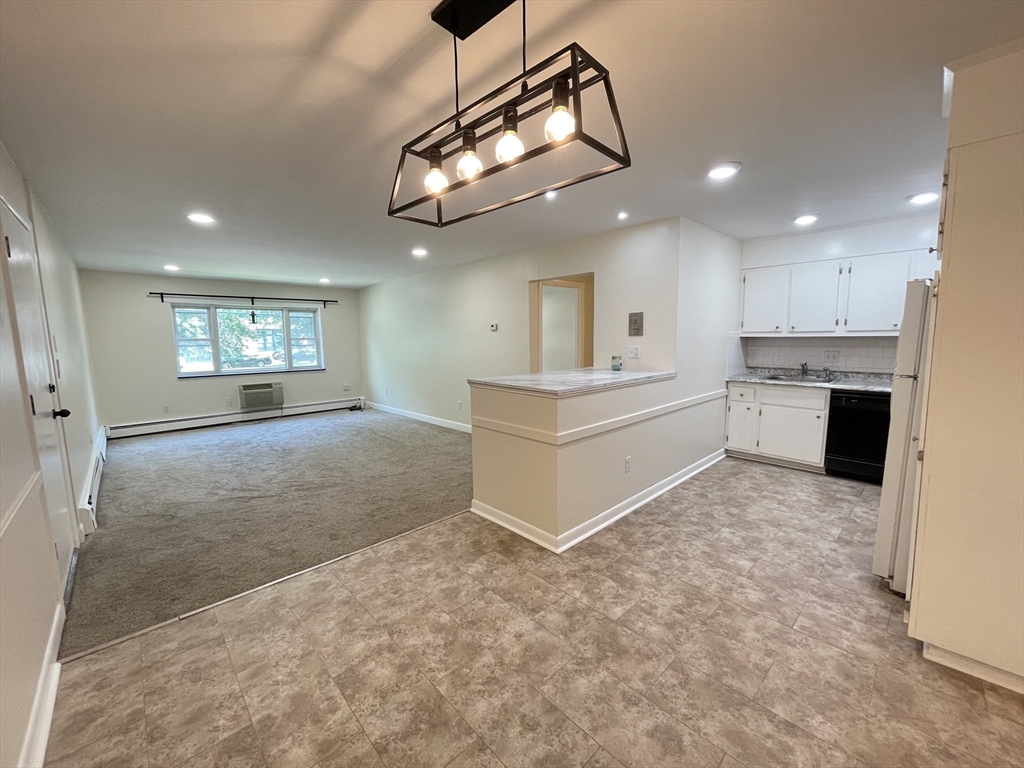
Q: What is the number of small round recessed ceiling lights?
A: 9